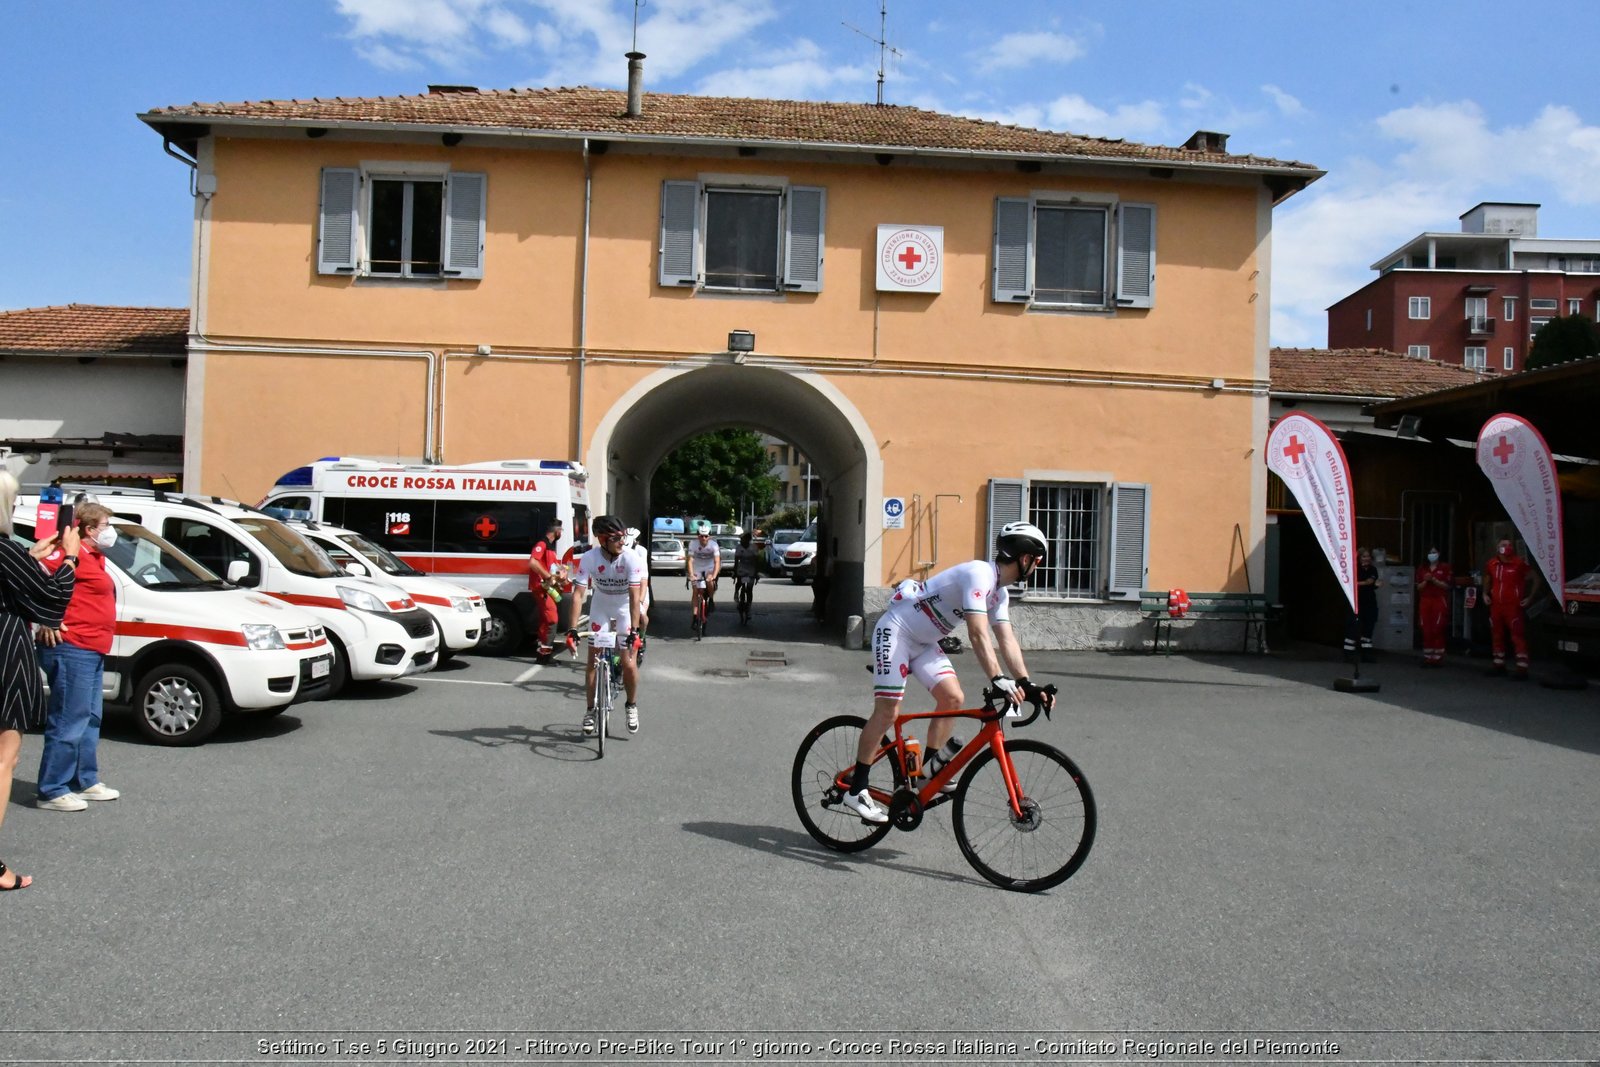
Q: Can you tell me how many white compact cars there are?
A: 3